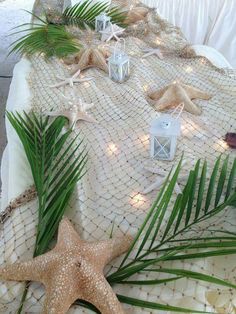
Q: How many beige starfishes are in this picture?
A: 3